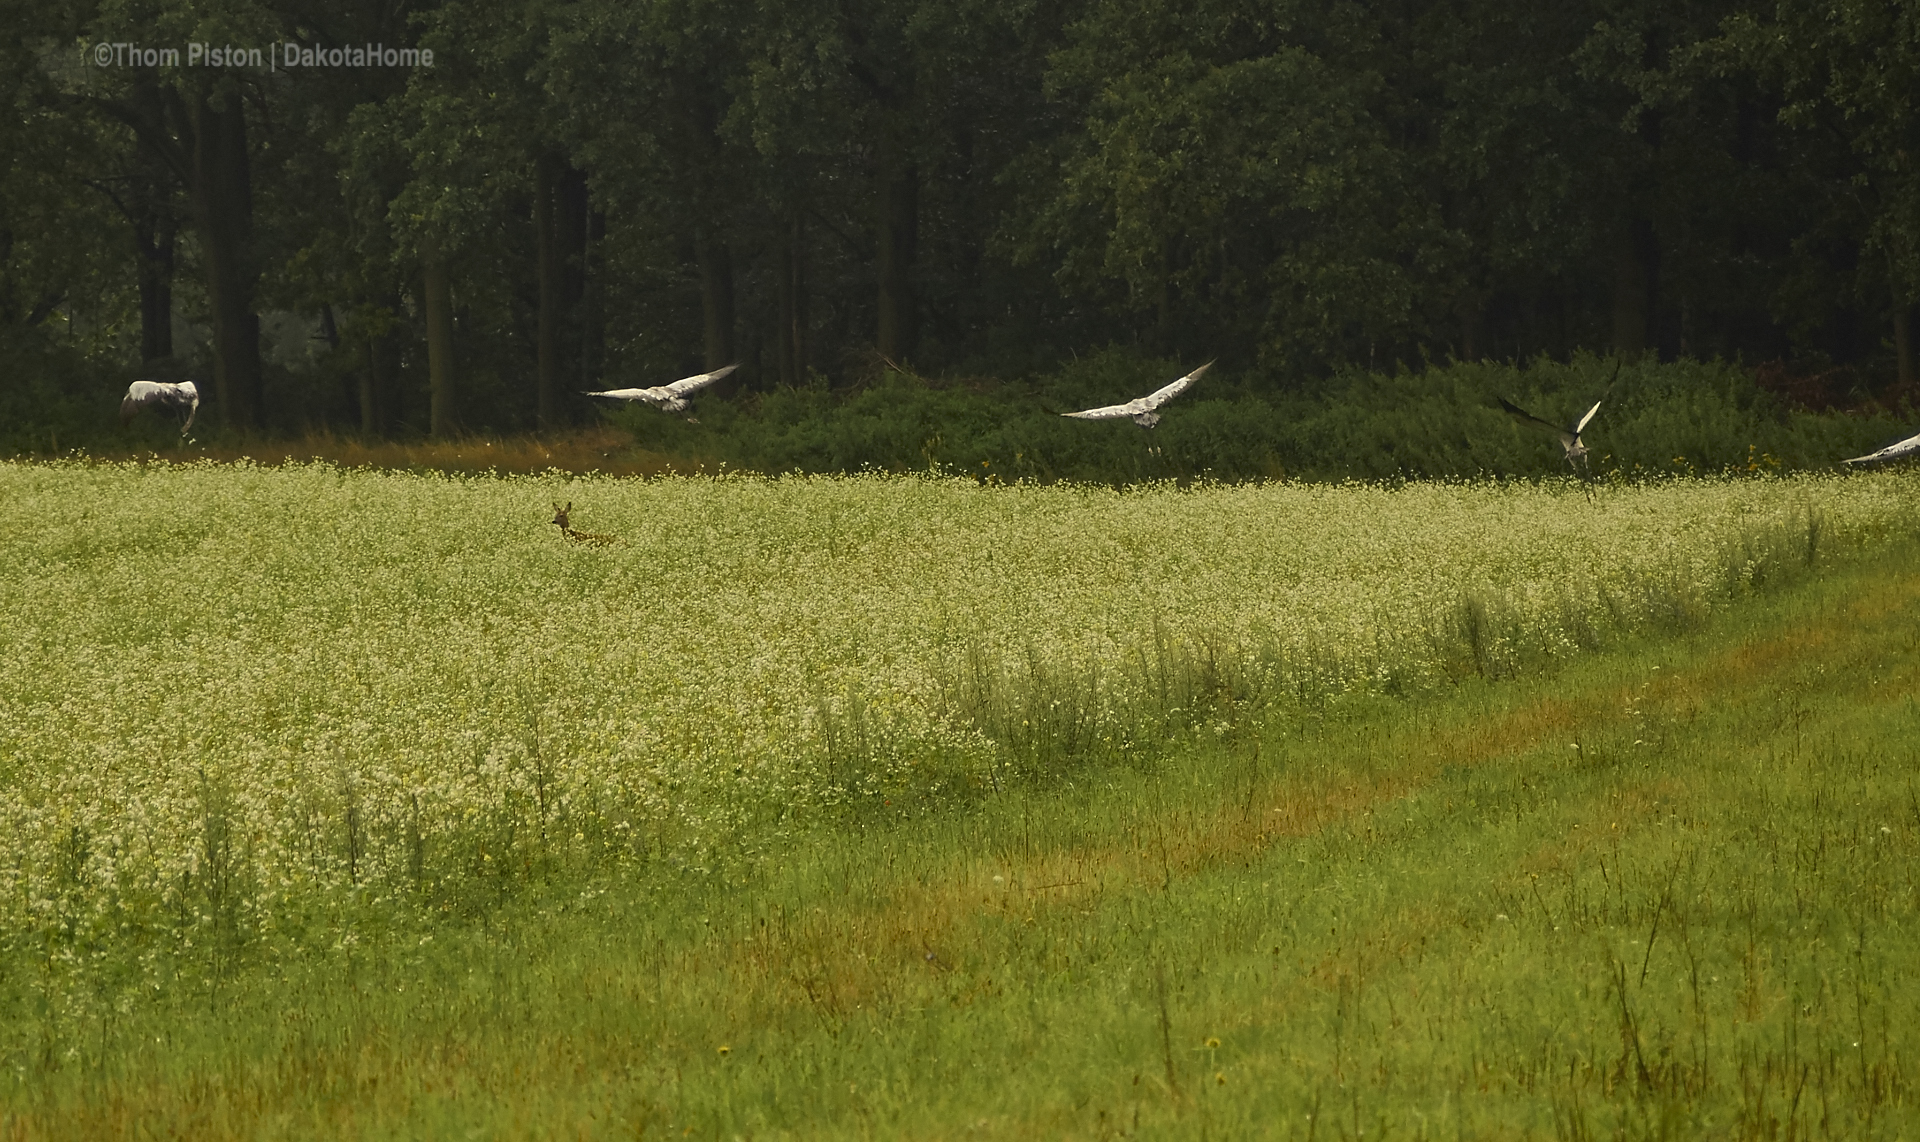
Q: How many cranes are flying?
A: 5